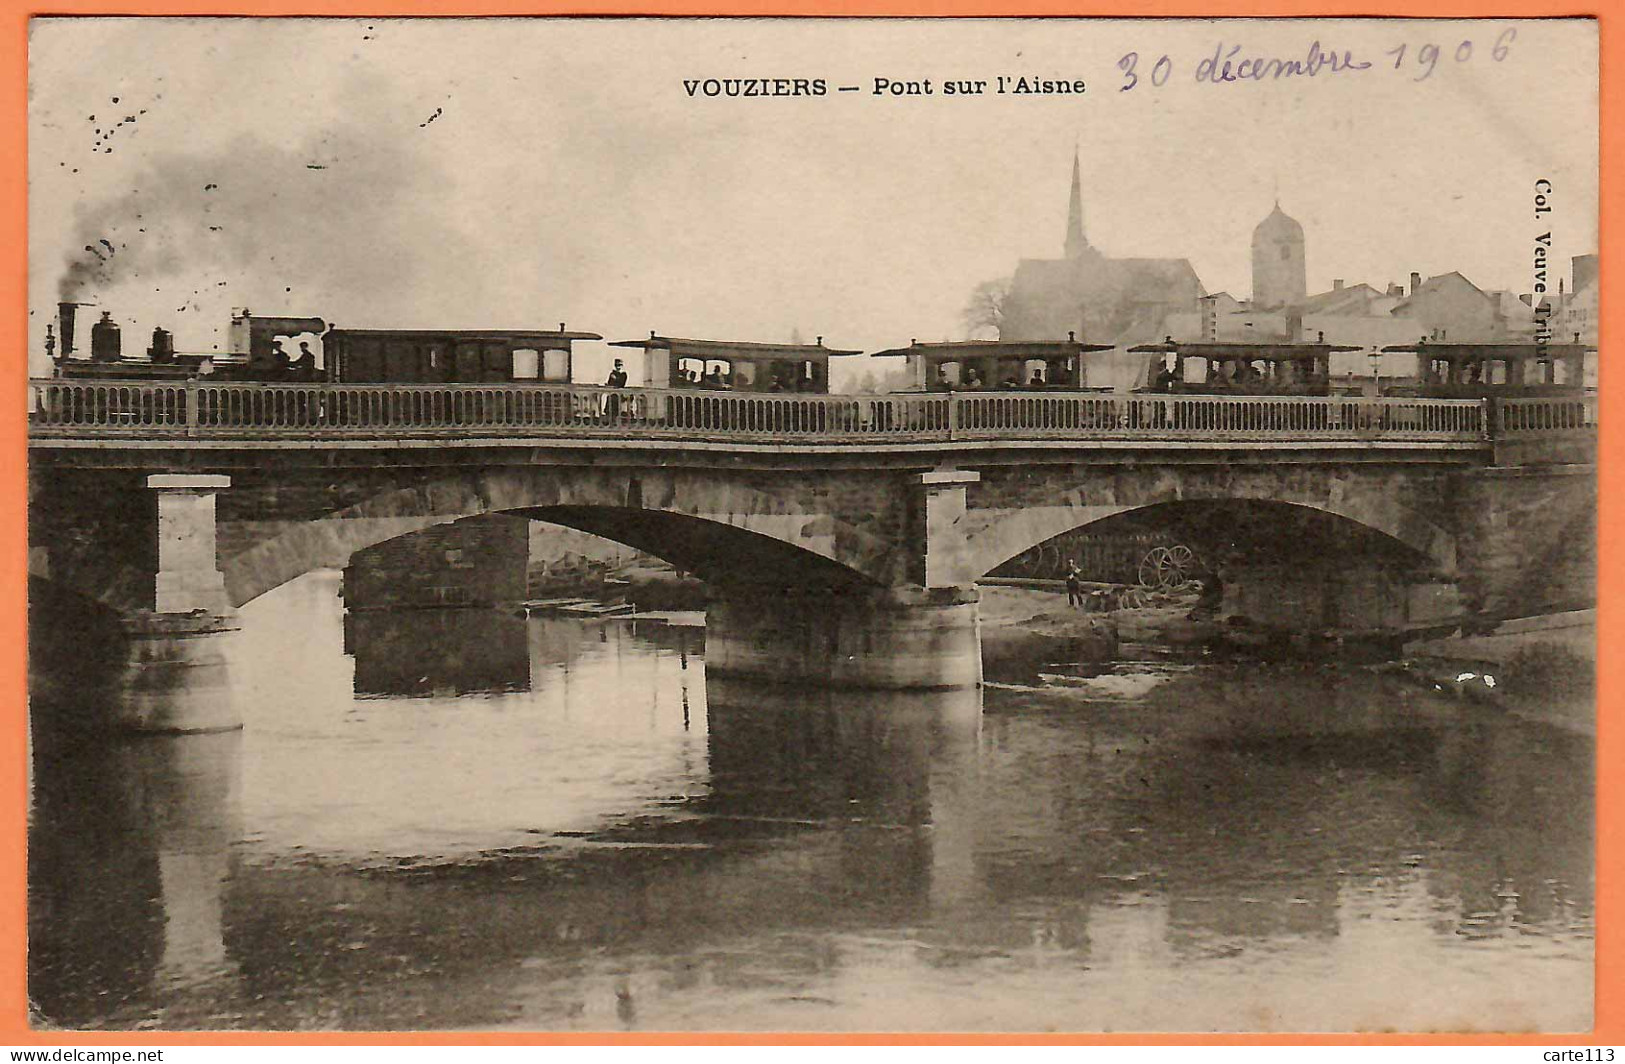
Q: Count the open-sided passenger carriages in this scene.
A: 4